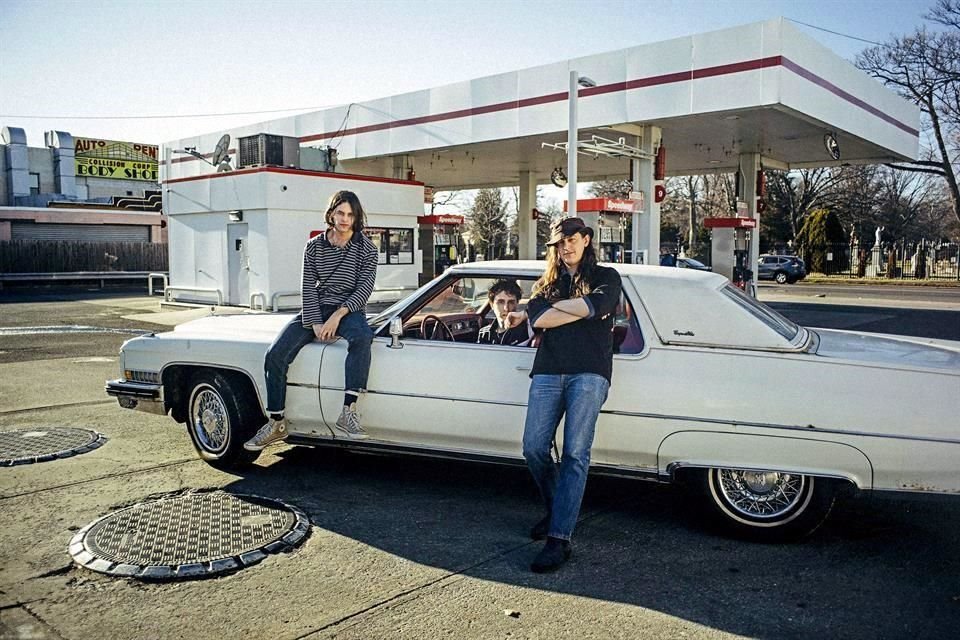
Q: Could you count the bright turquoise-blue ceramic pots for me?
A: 0